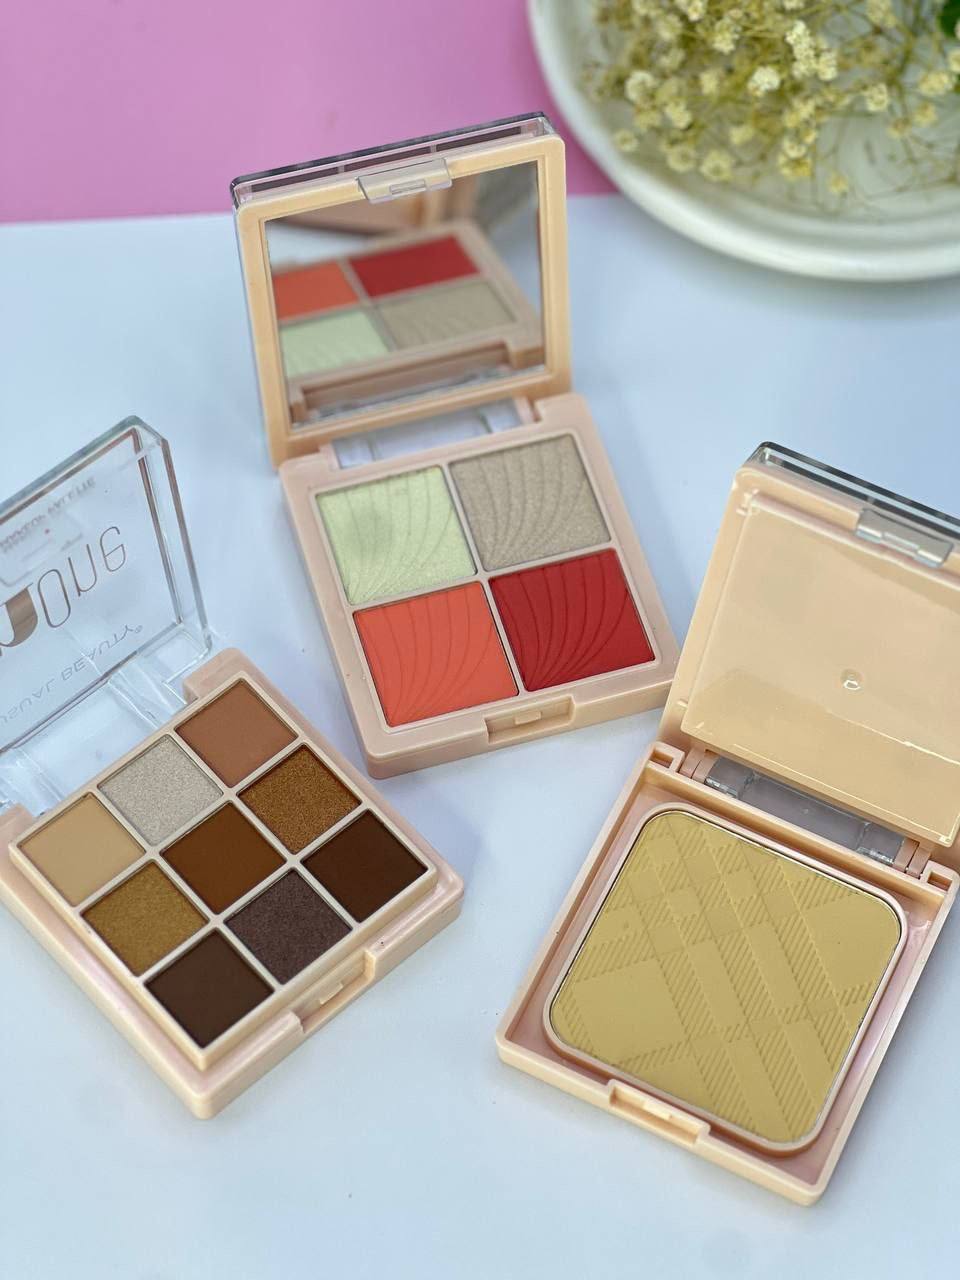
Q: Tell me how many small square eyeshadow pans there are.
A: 9